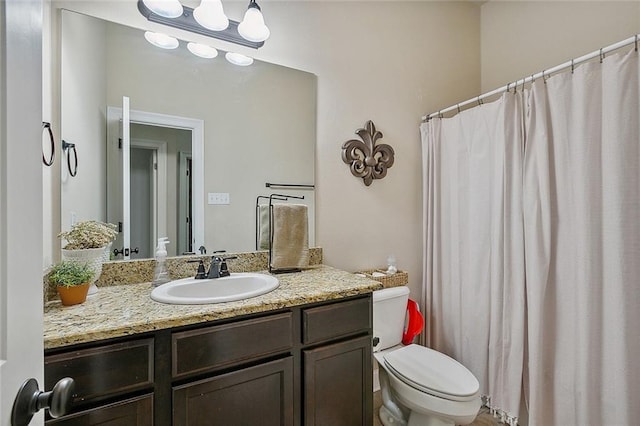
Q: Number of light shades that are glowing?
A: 3